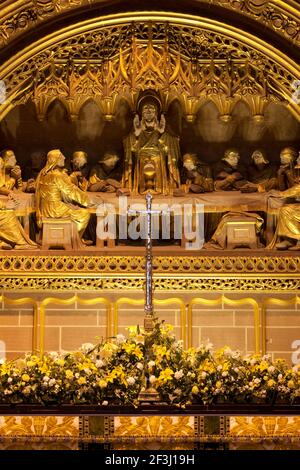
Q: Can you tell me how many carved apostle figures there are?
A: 11